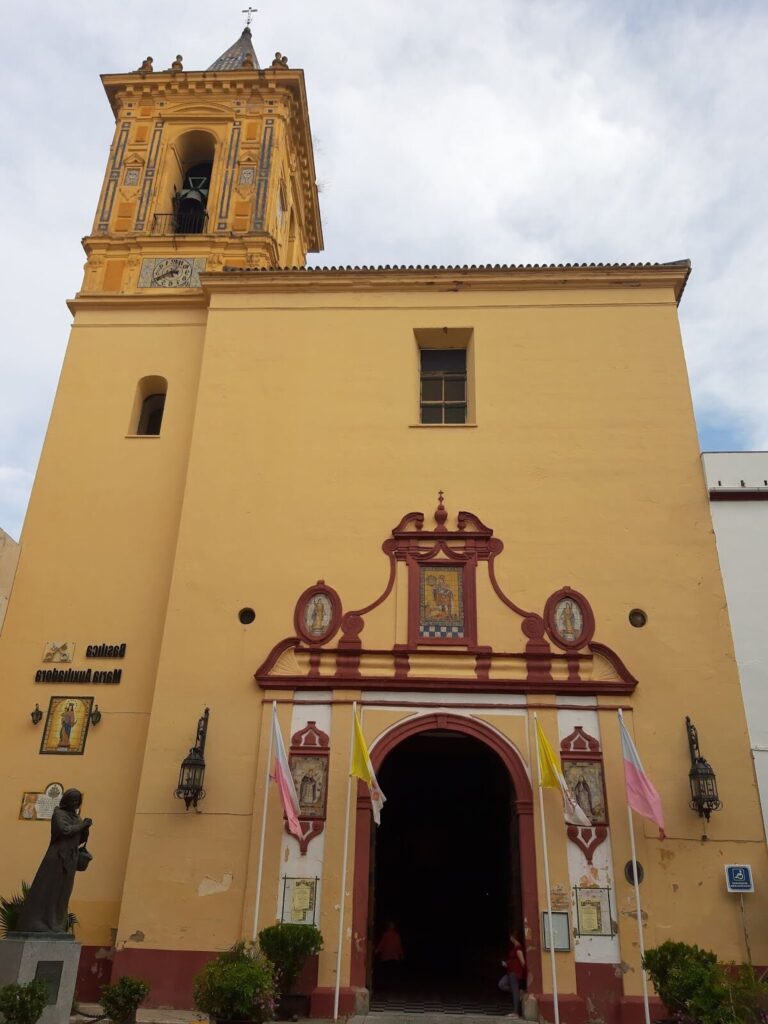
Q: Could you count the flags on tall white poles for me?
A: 4